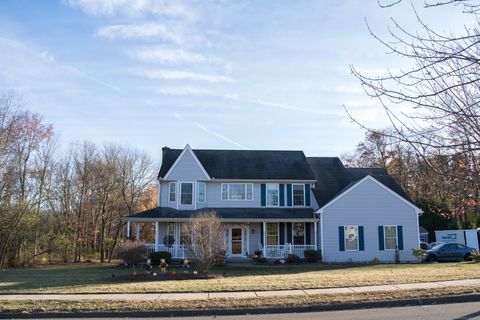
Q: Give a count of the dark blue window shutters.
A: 12